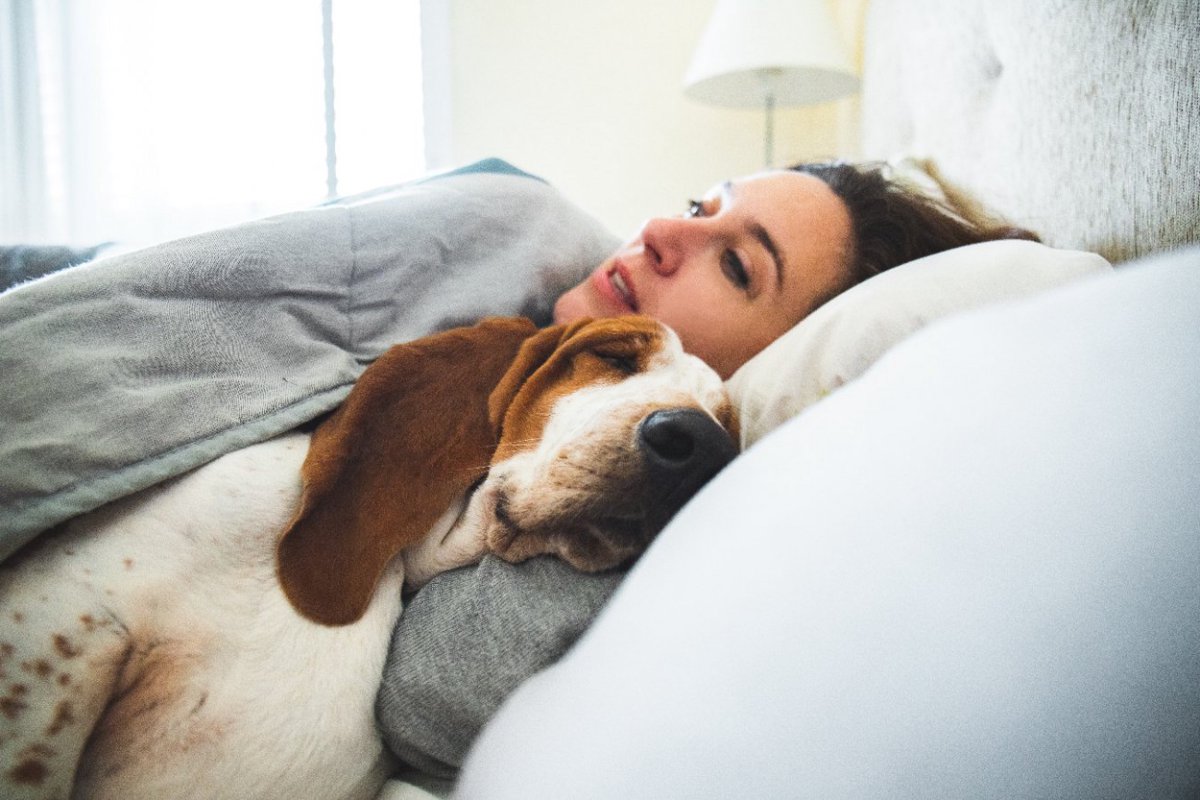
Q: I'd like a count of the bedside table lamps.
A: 1